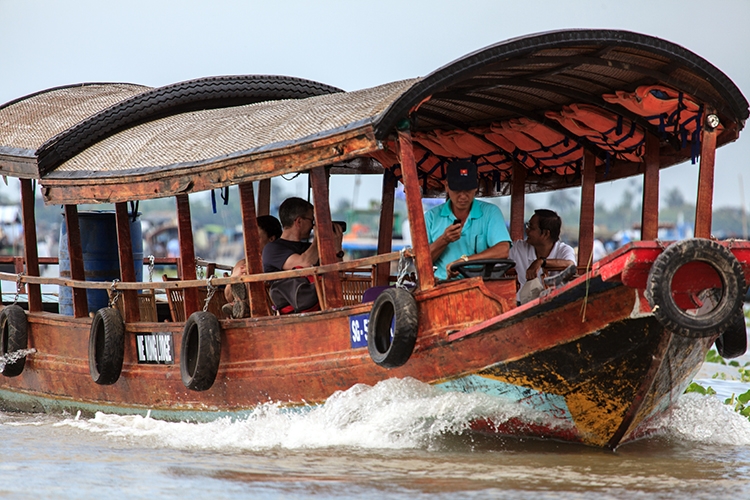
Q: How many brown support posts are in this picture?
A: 13